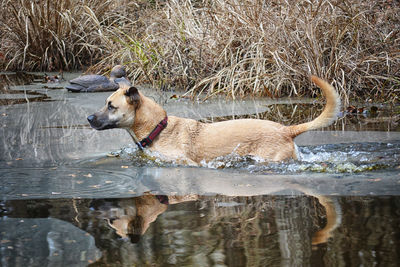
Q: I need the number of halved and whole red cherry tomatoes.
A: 0